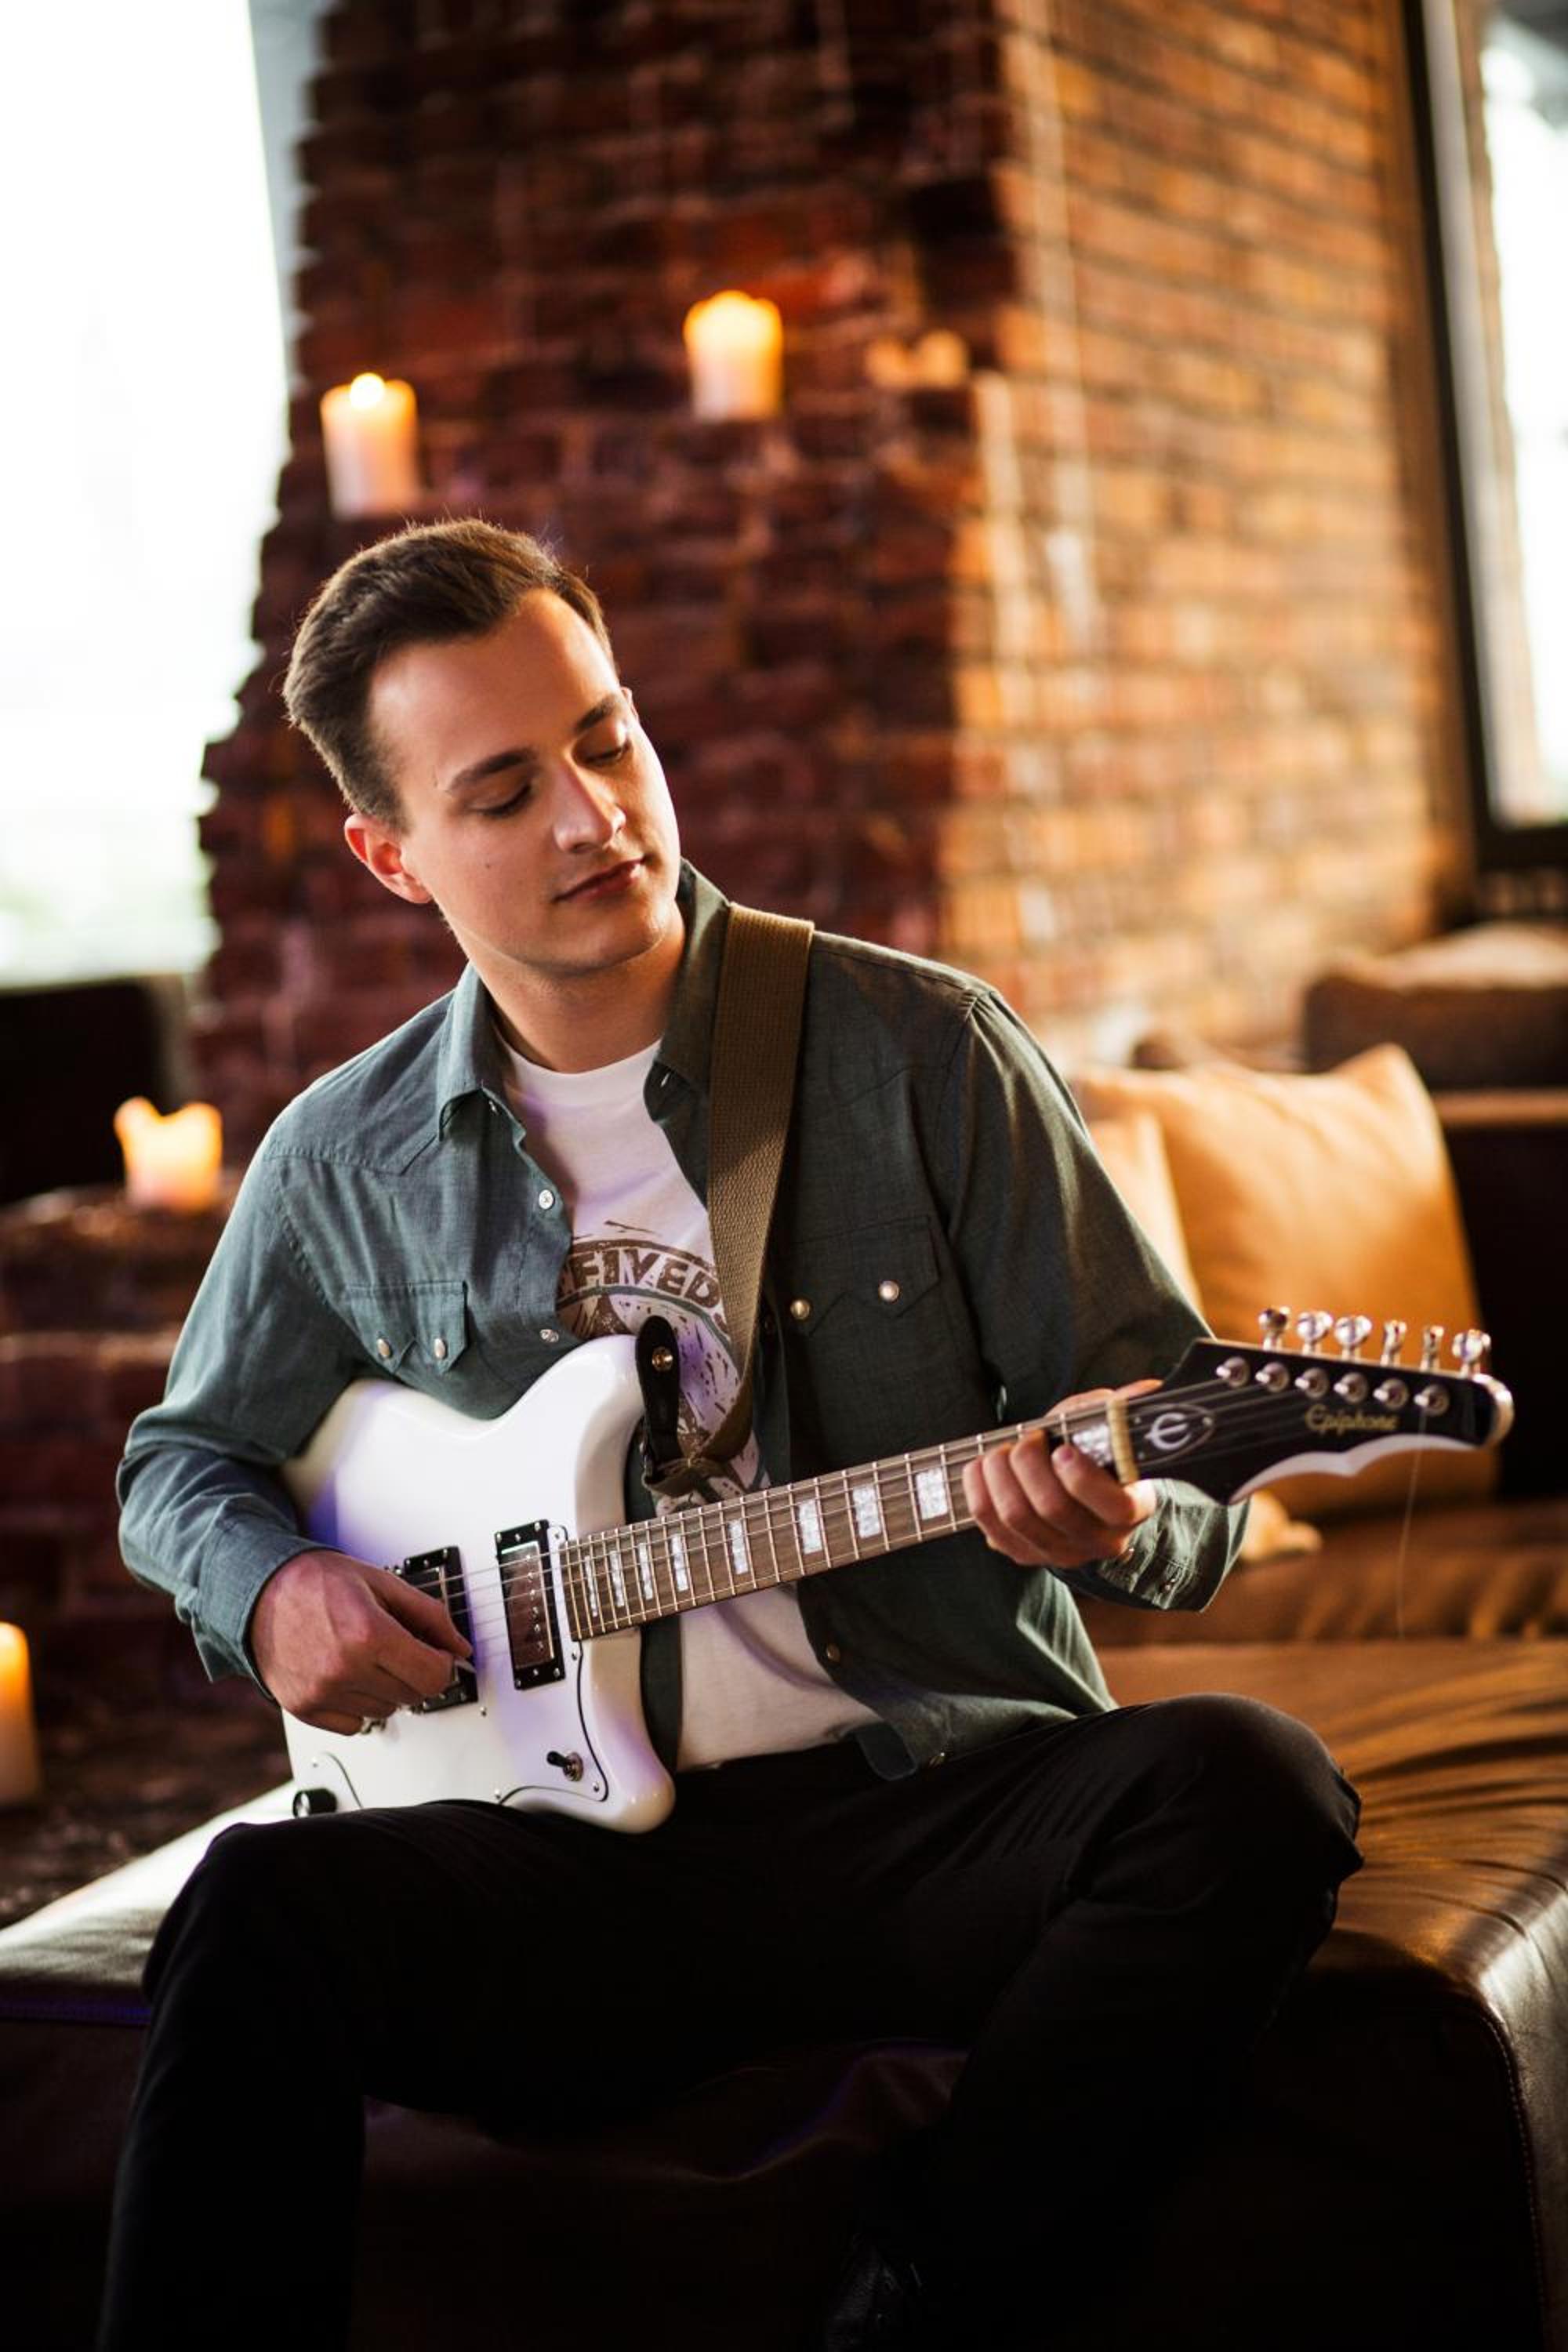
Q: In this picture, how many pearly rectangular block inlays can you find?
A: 9